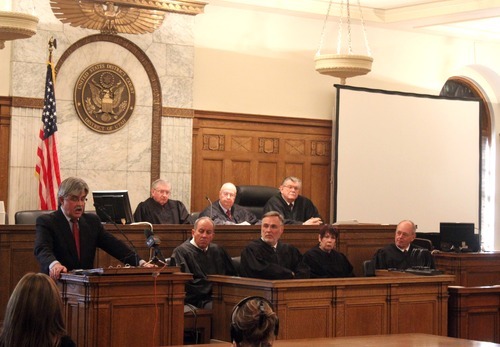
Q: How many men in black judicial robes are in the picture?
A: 6